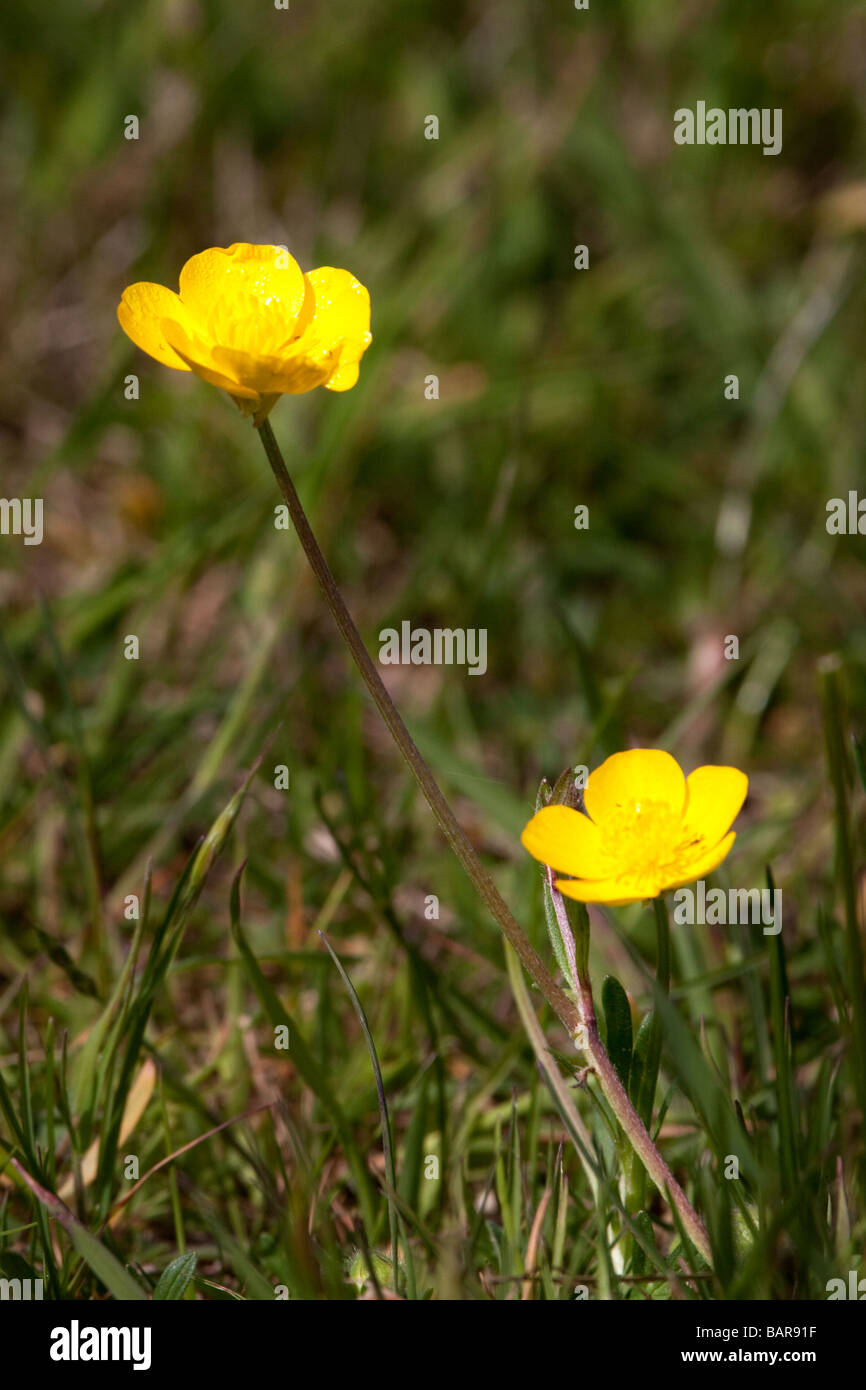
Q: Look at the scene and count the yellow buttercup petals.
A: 10